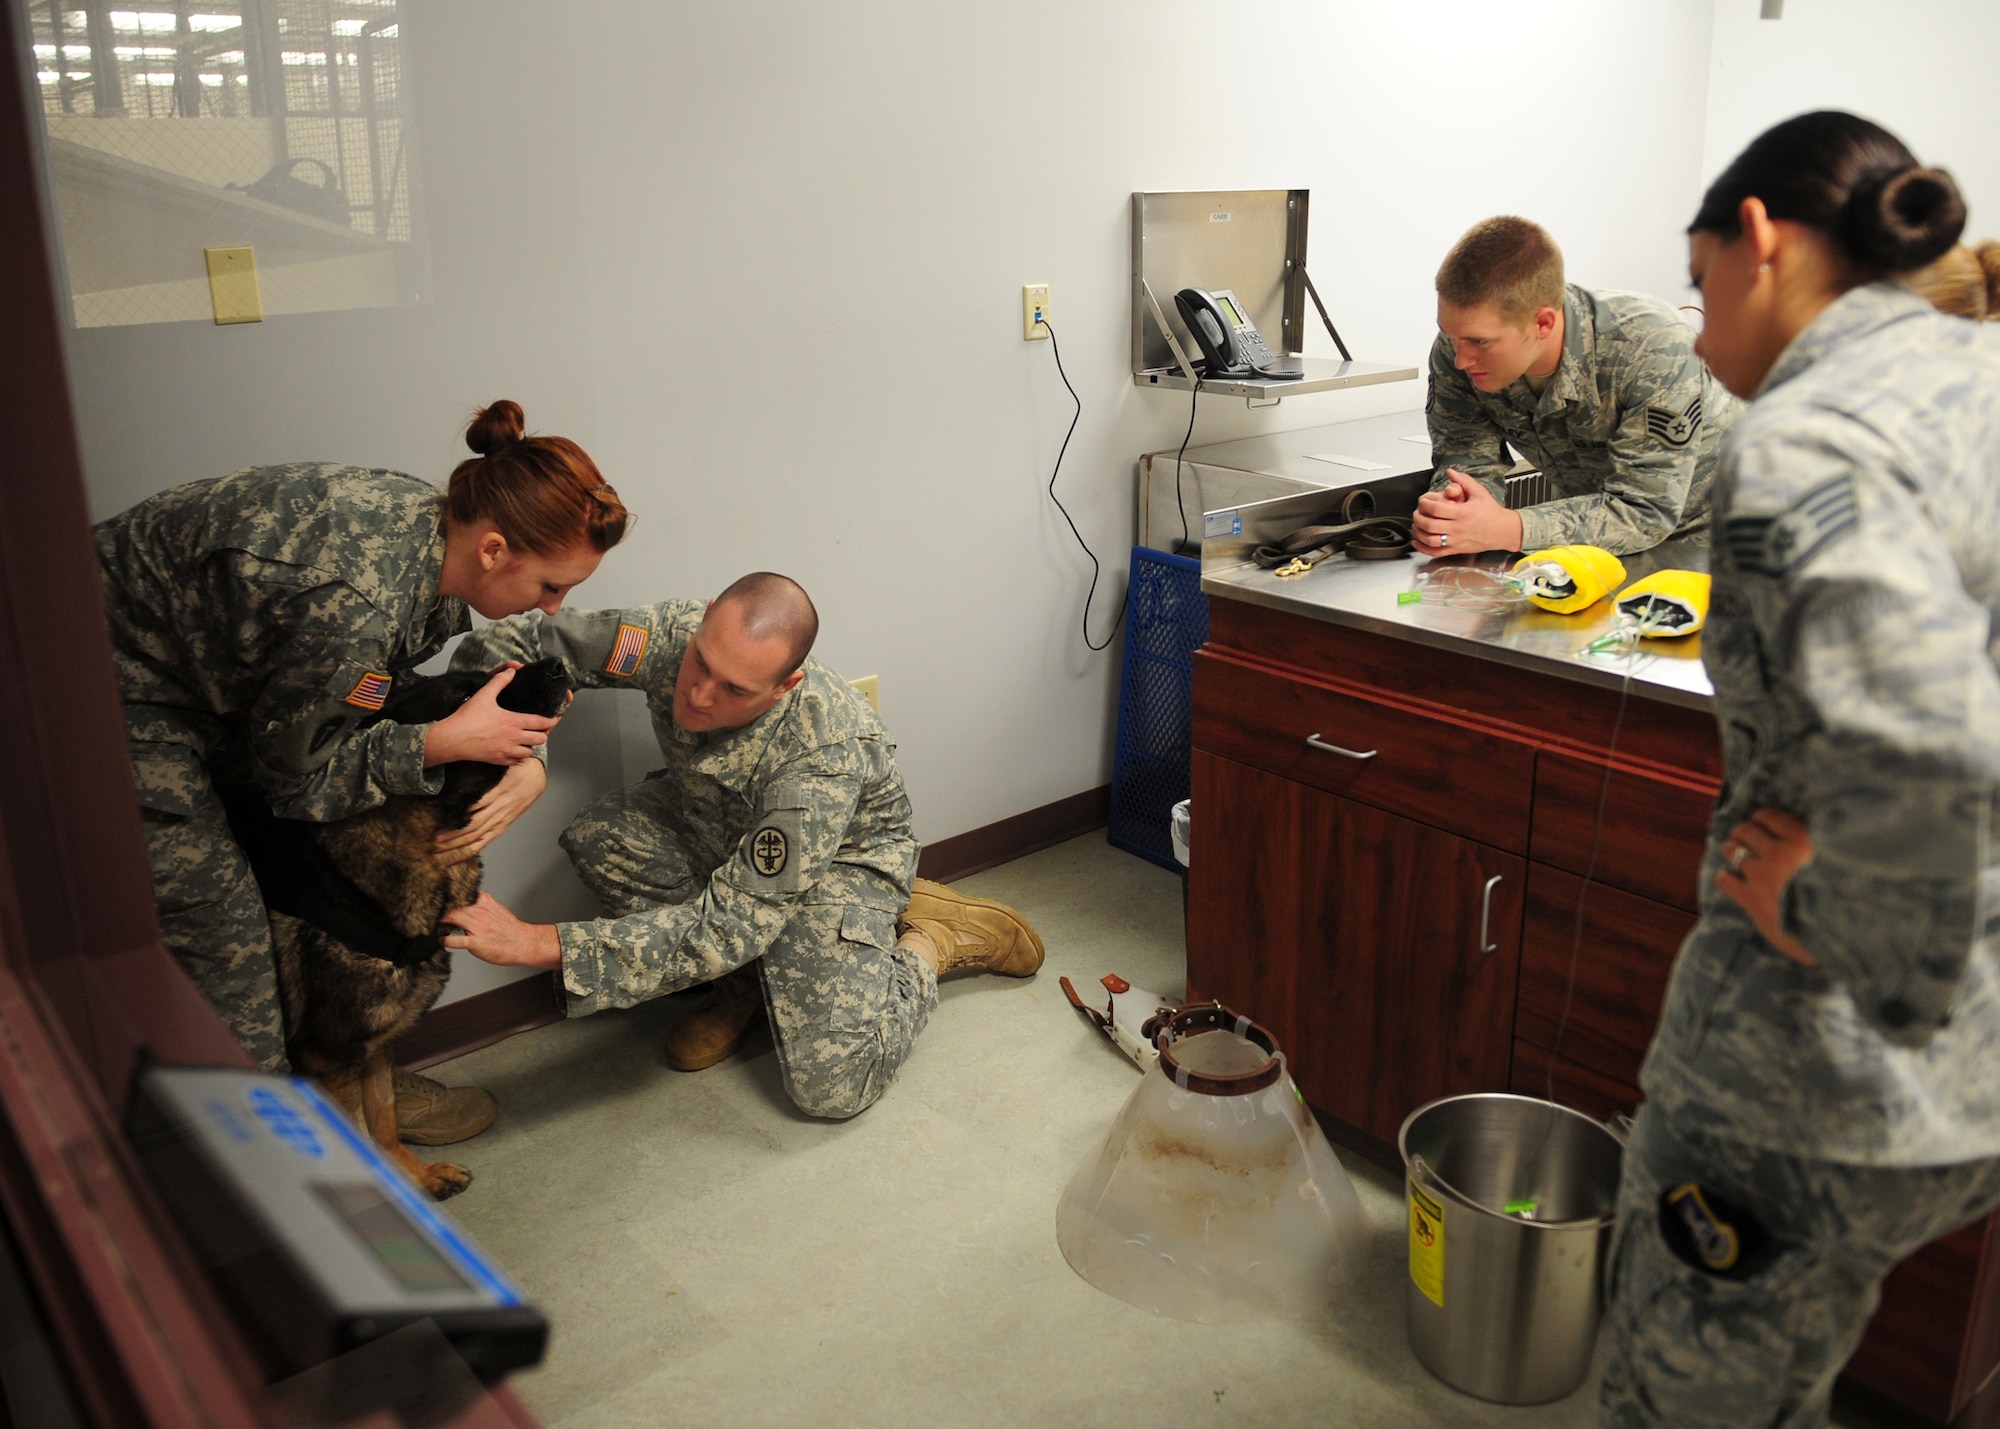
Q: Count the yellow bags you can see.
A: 2